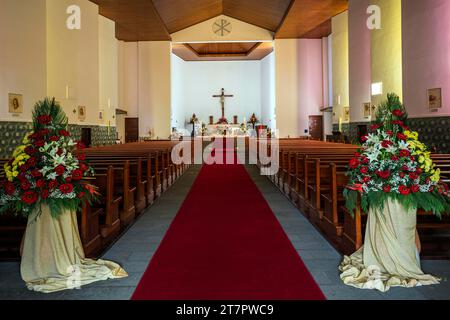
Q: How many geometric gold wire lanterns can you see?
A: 0